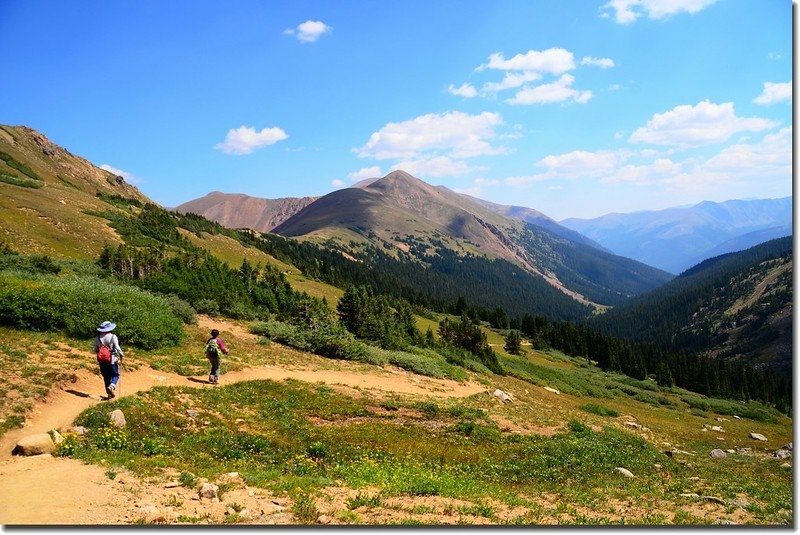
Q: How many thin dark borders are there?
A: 2